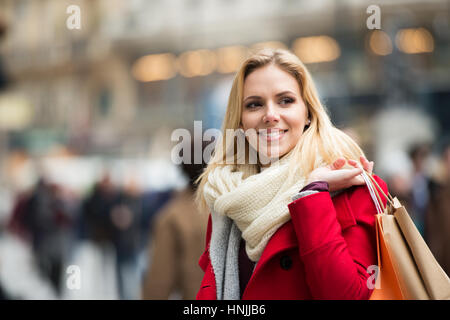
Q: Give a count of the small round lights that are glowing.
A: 7